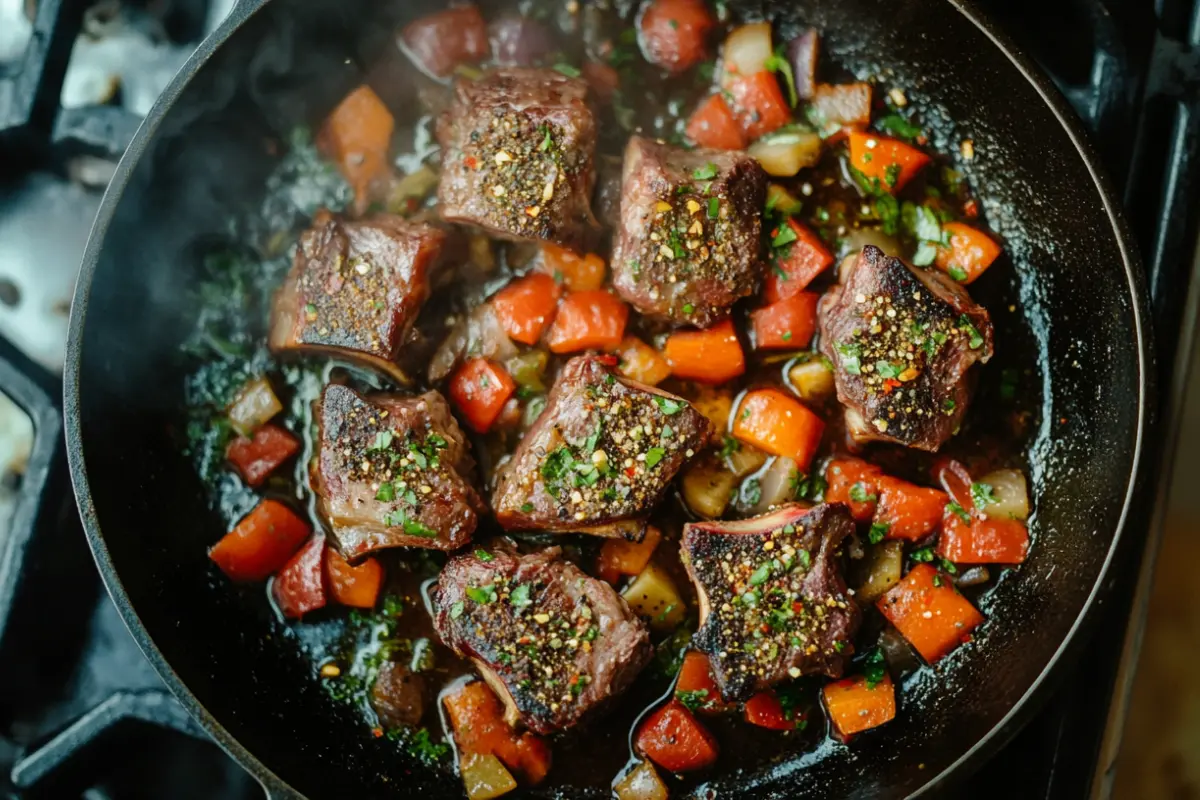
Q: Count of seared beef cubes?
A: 8